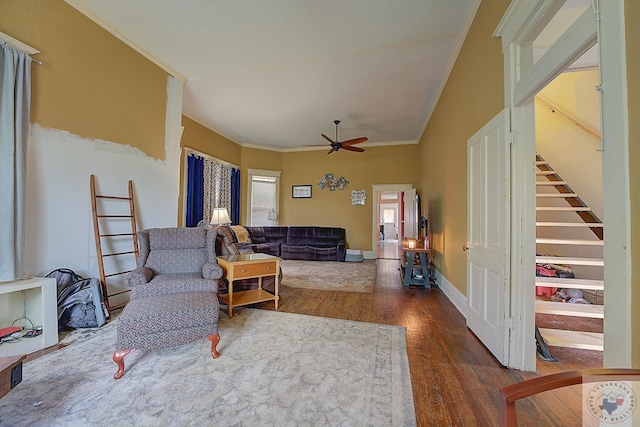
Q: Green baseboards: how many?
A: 0